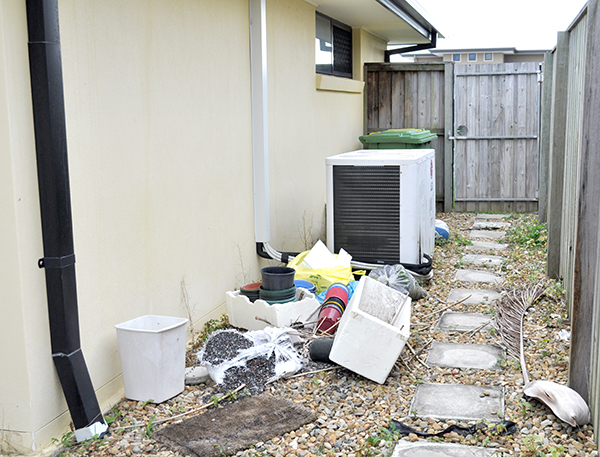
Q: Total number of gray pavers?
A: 11